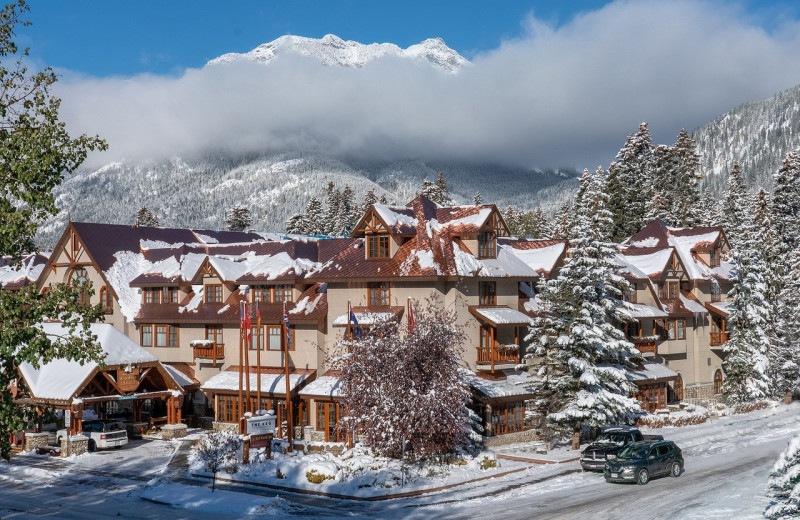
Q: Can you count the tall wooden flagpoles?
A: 6